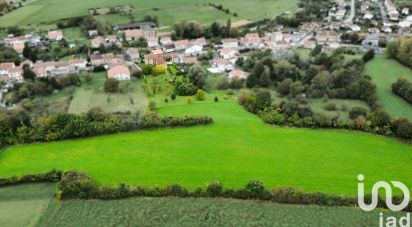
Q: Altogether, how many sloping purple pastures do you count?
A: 0